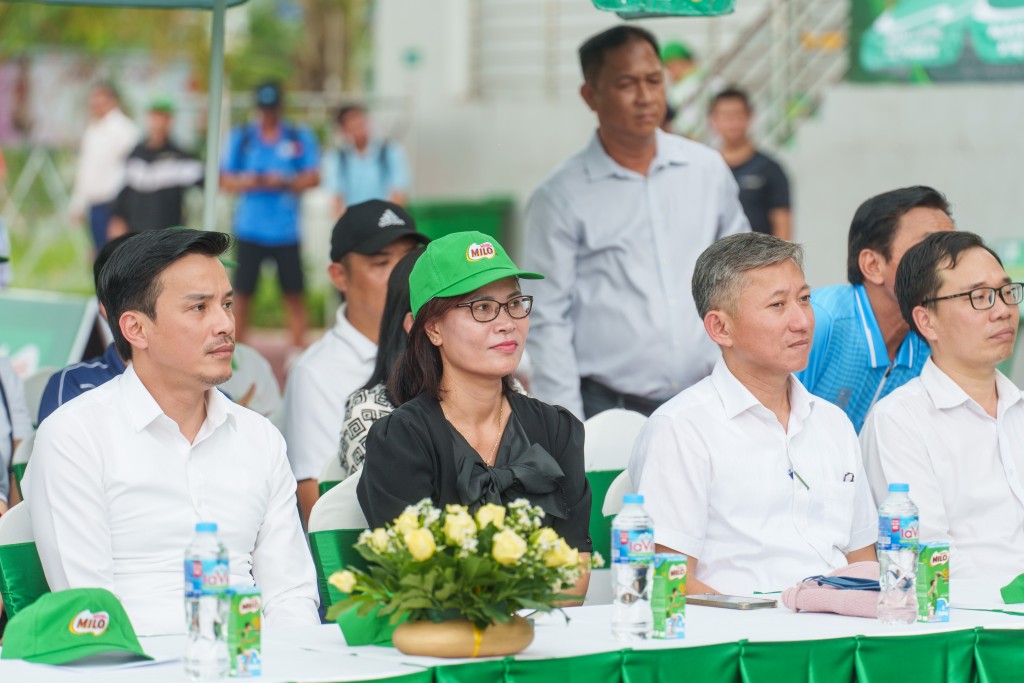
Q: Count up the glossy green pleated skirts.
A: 1